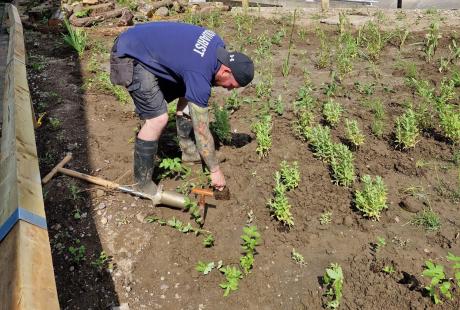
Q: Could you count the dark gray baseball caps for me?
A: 1